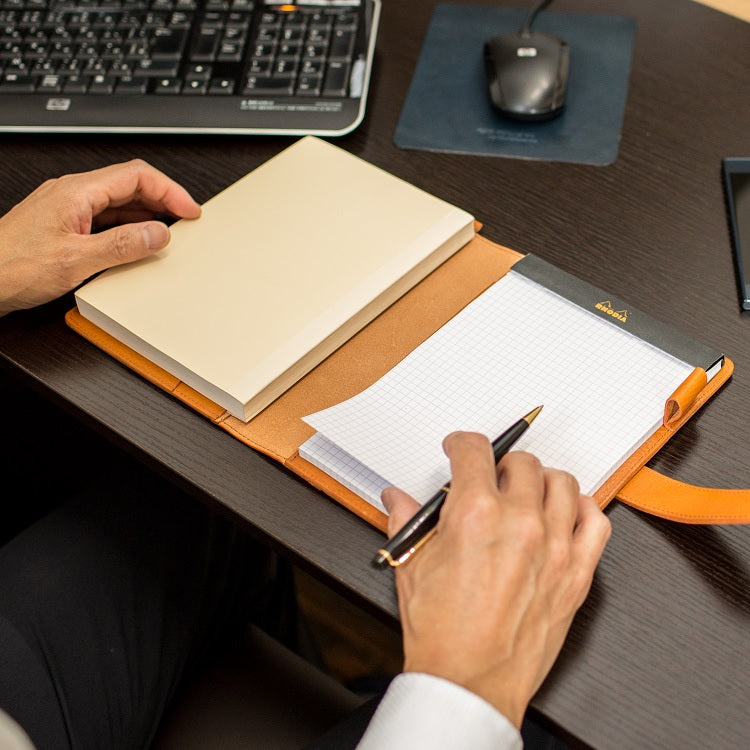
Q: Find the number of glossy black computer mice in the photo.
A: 1